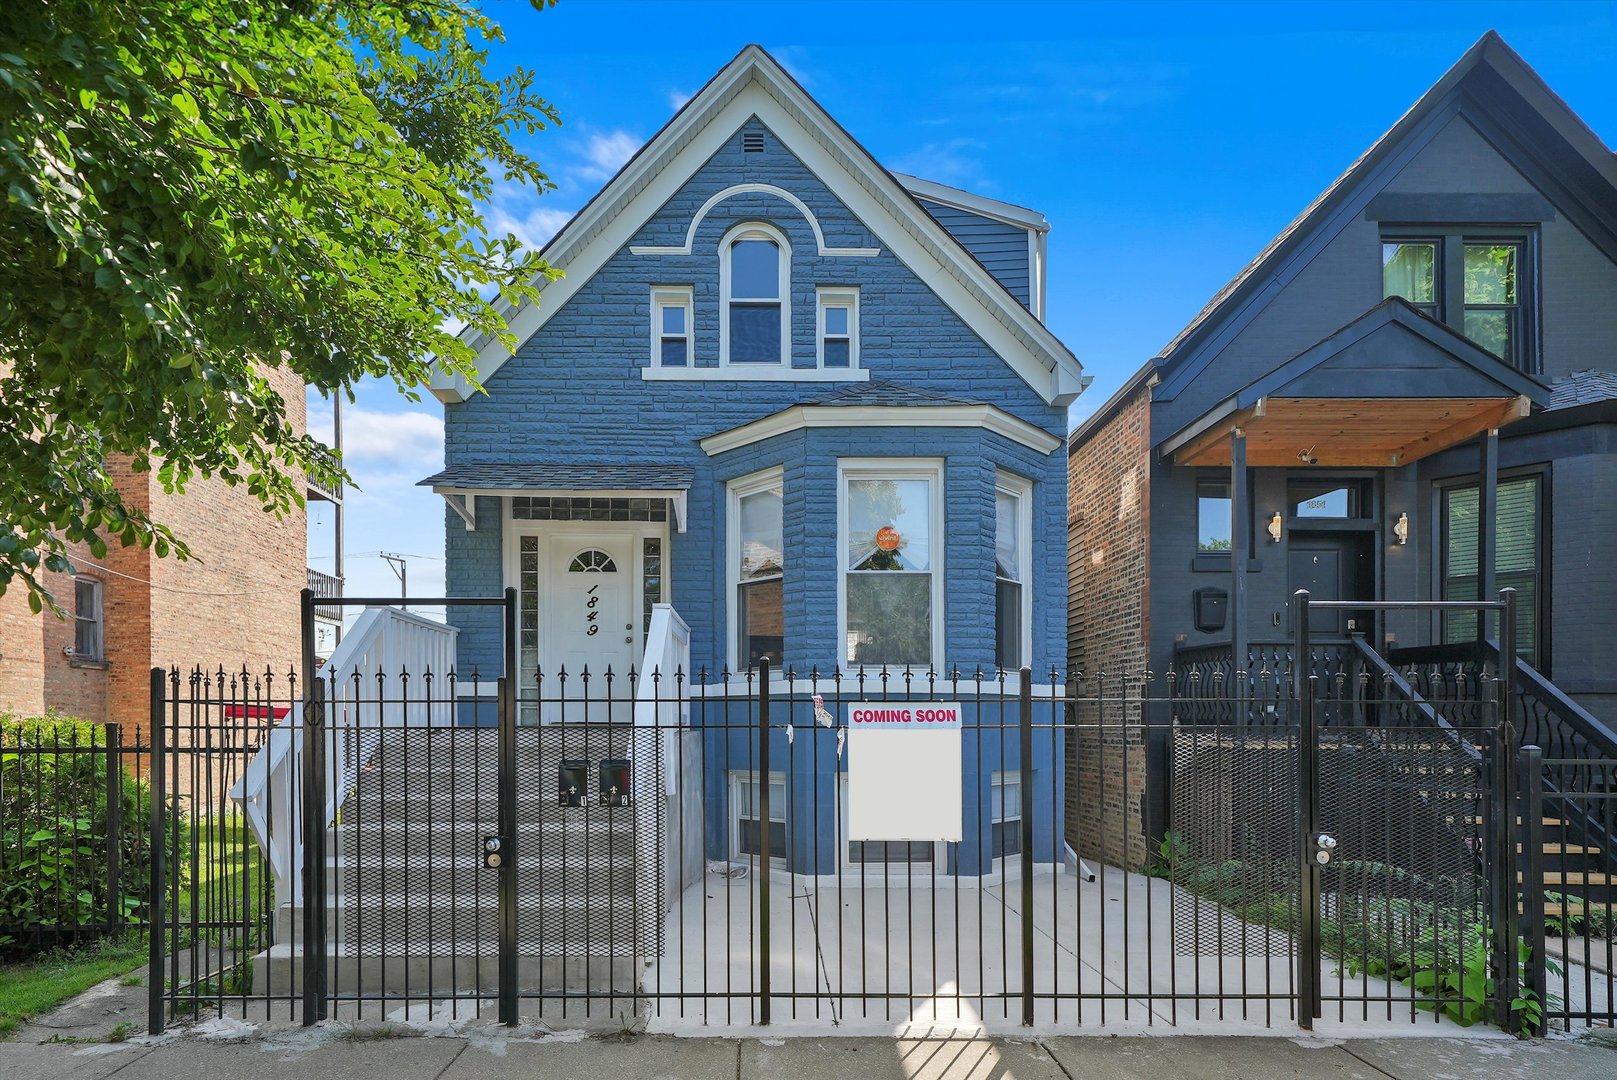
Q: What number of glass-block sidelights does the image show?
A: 2